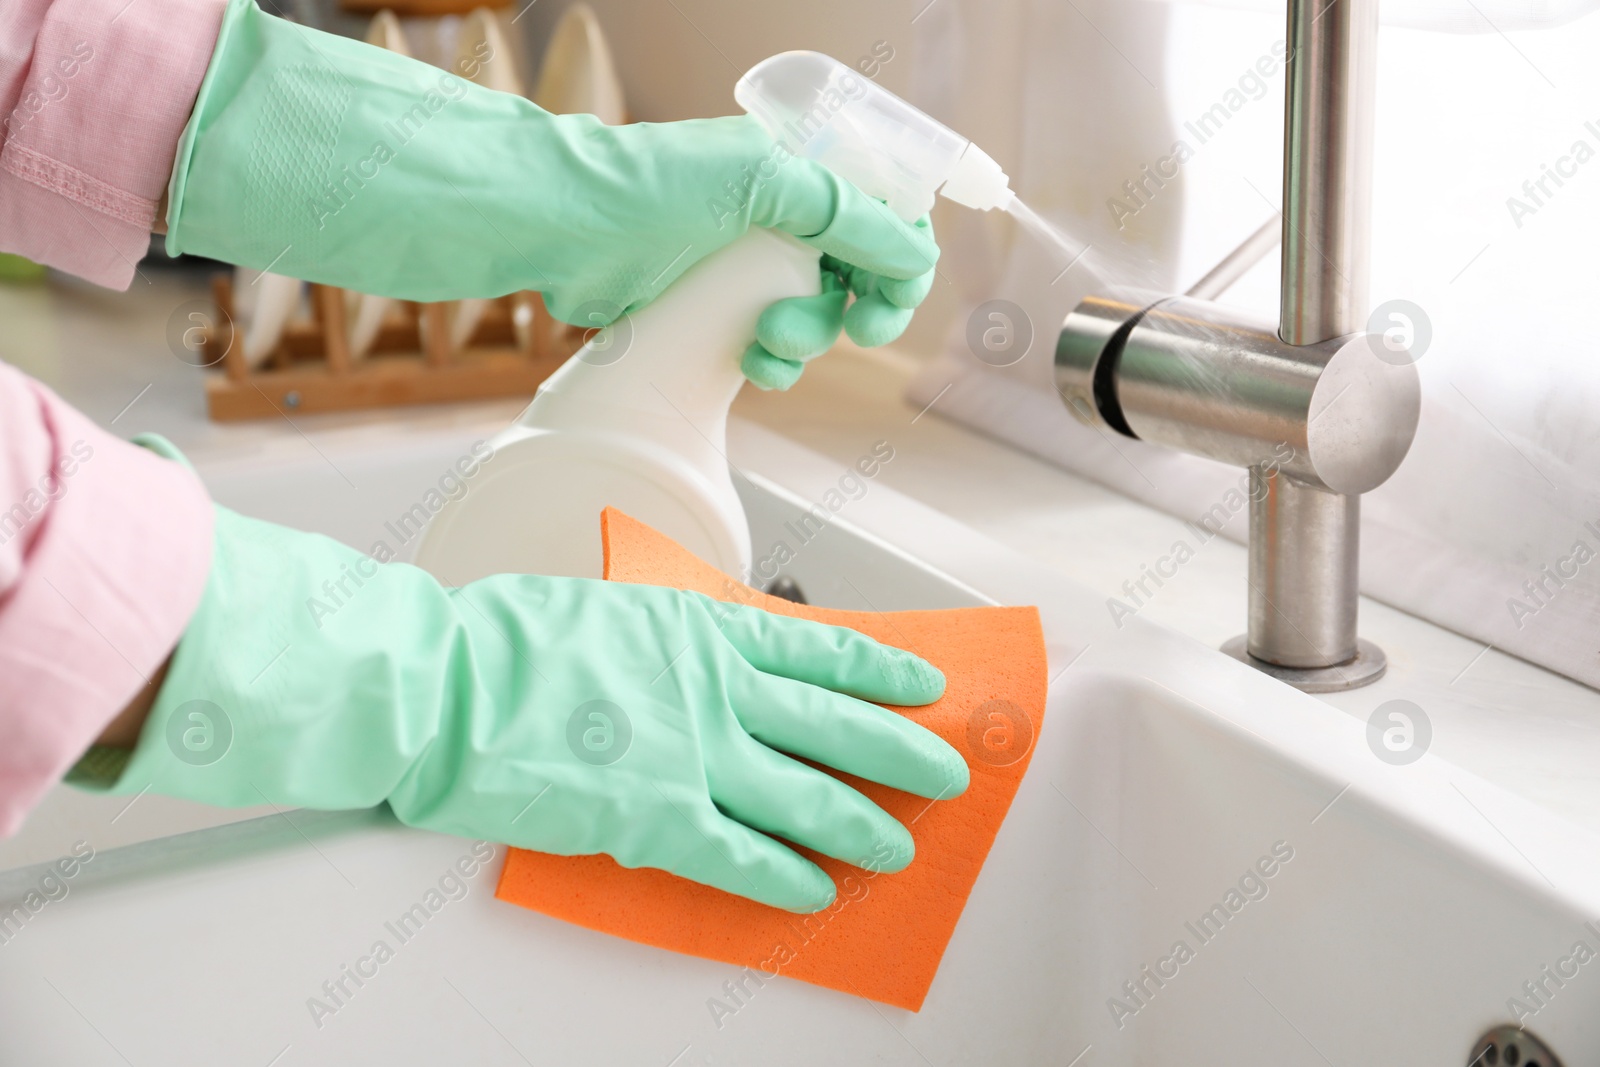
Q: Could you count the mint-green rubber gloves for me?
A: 2